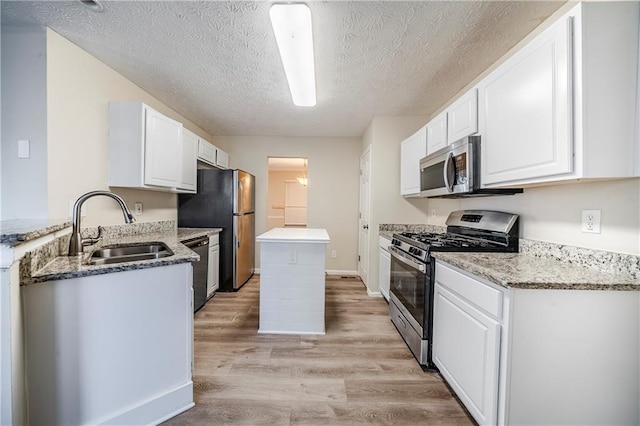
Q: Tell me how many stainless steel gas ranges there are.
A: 1